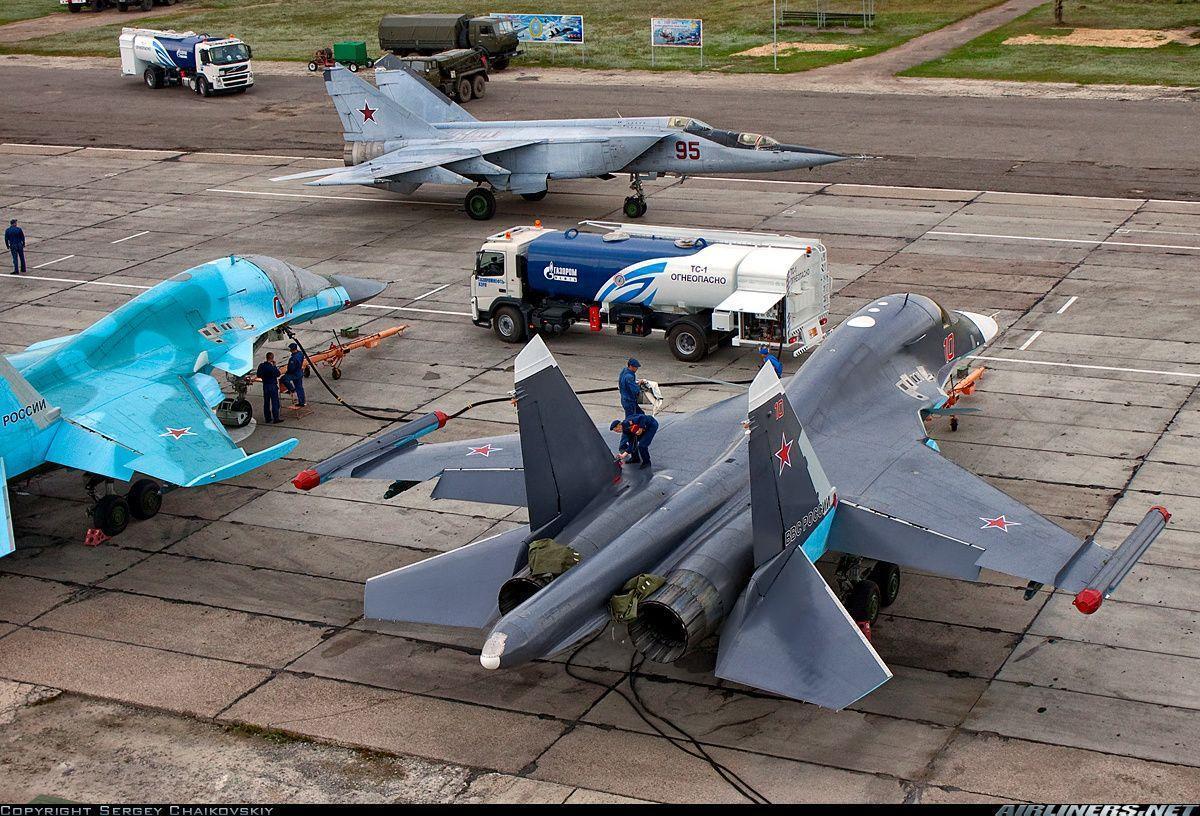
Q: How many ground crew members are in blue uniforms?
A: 6